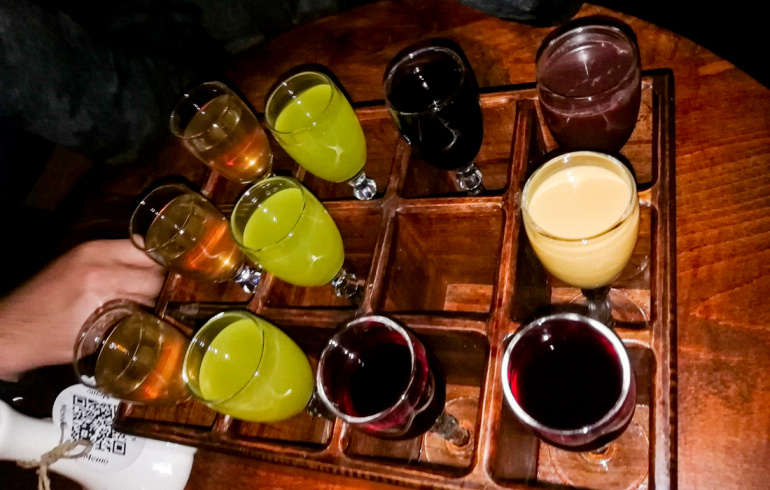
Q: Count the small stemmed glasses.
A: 11